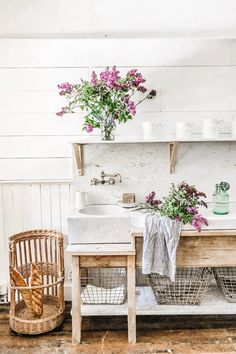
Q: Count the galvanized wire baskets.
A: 3